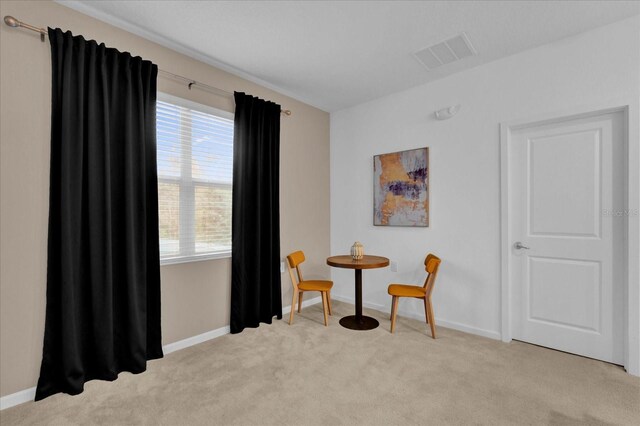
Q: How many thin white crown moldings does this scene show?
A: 1